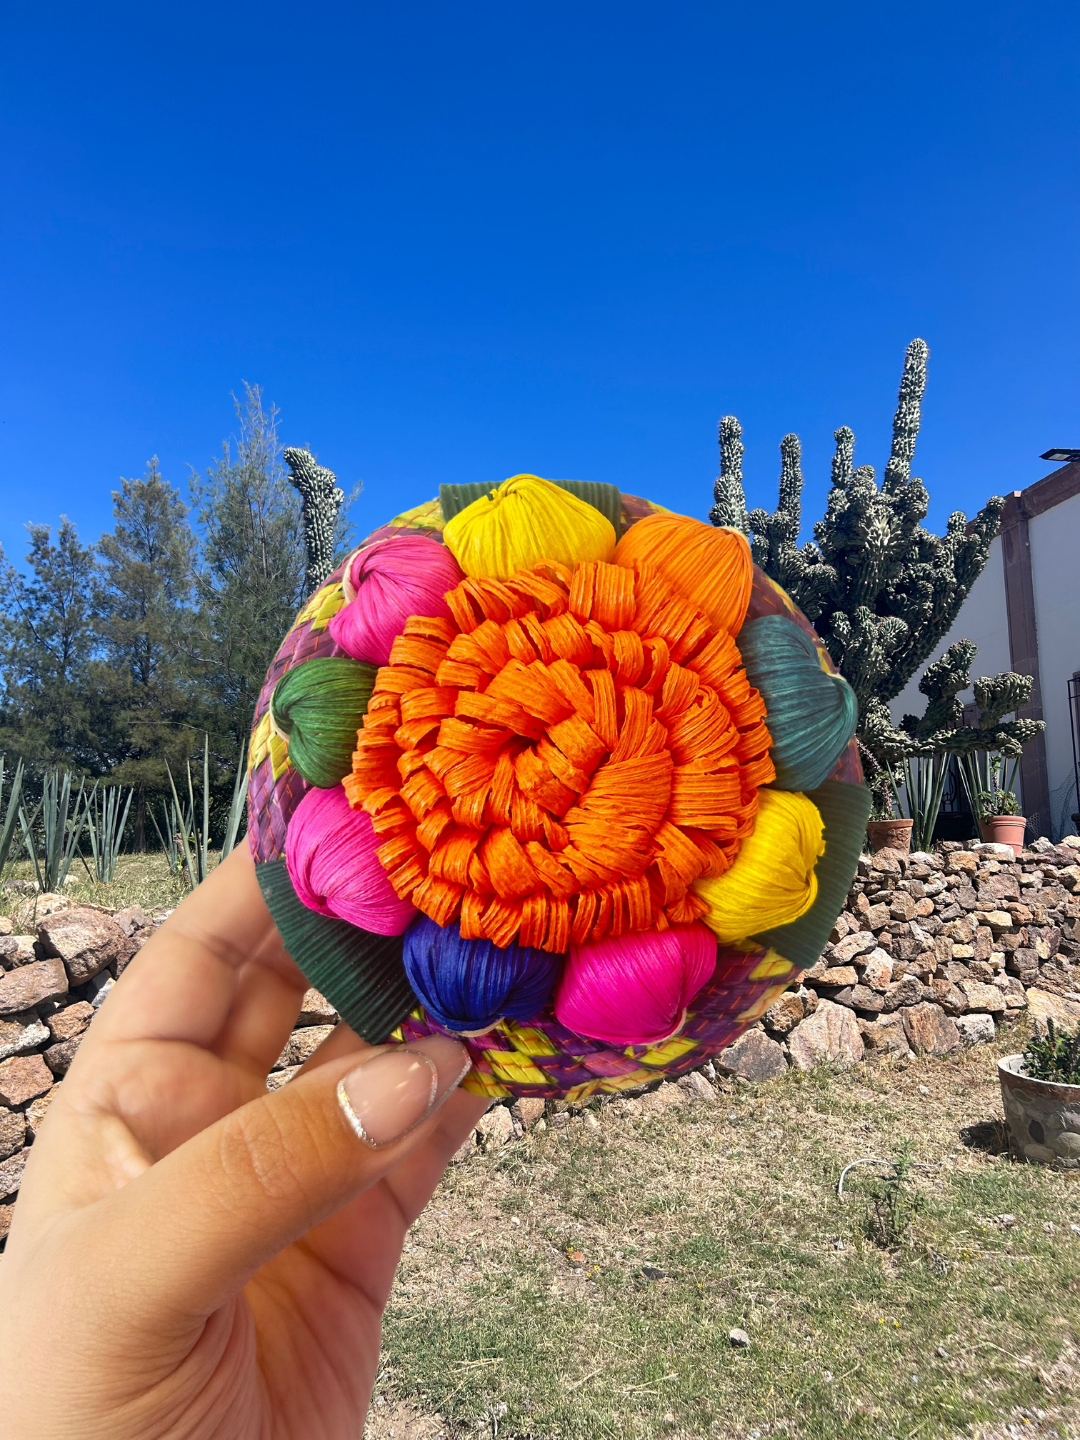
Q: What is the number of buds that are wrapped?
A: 9